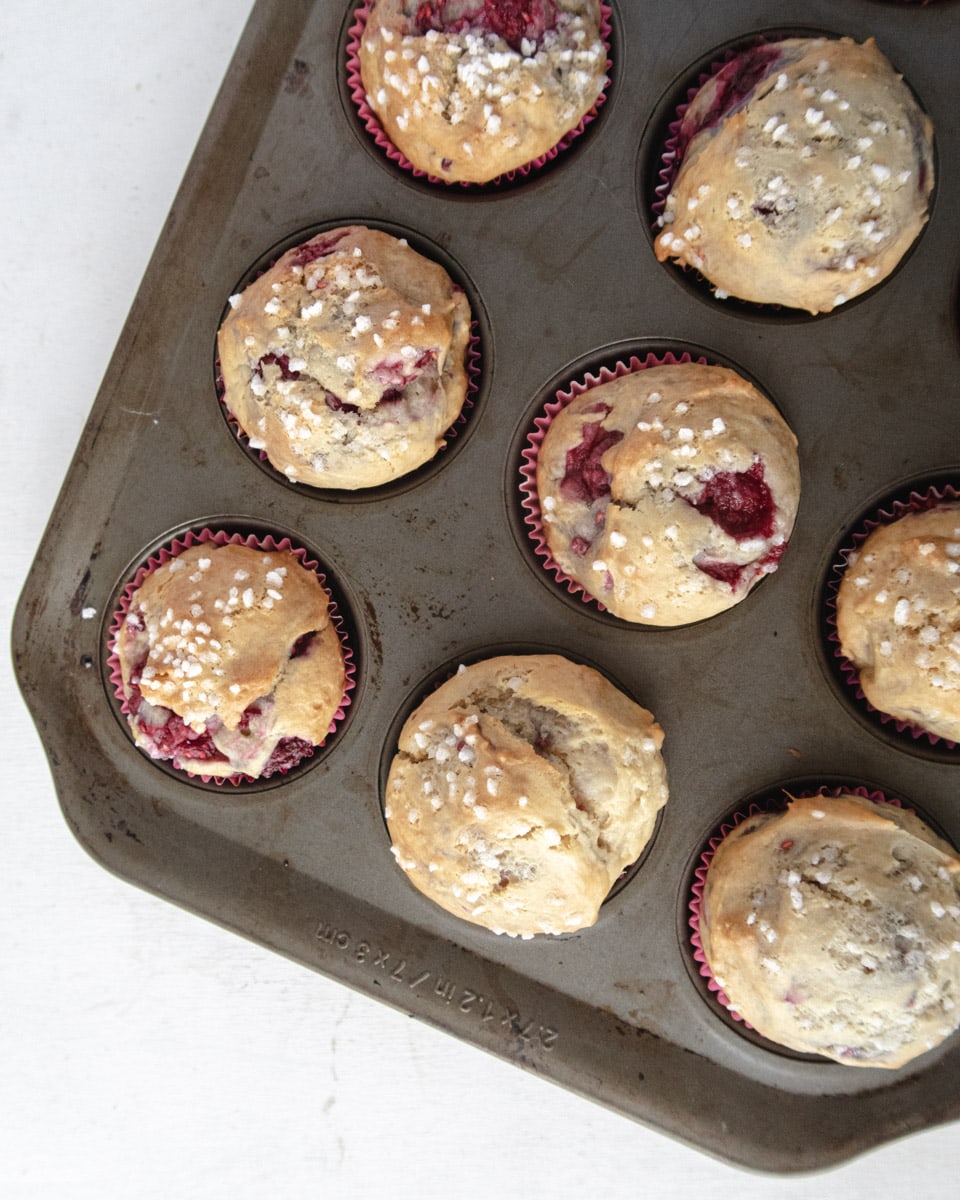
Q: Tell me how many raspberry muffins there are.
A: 8